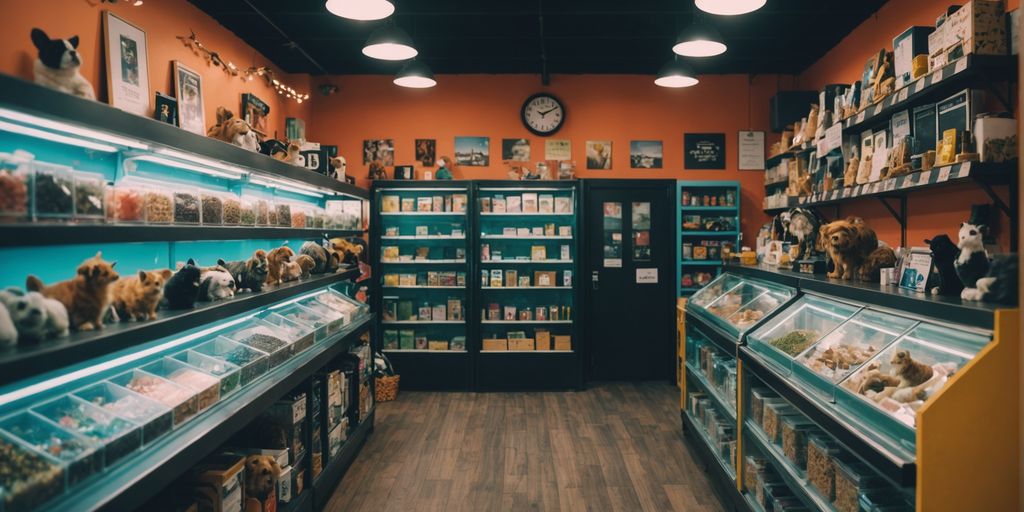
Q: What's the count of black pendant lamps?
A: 6